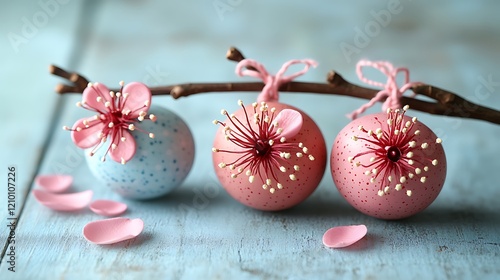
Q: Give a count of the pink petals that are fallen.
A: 5